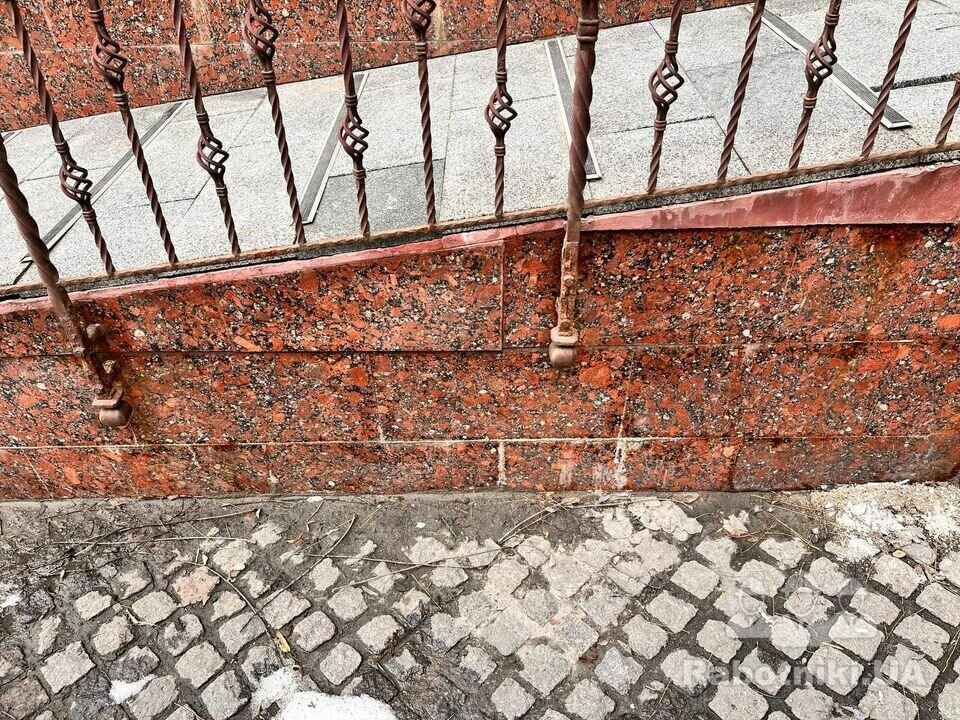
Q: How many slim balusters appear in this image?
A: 12